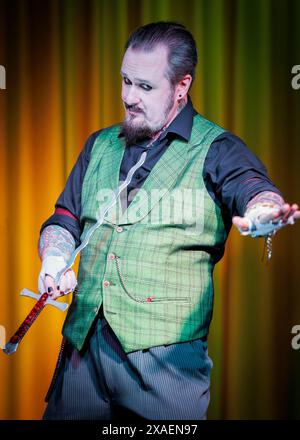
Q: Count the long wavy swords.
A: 1